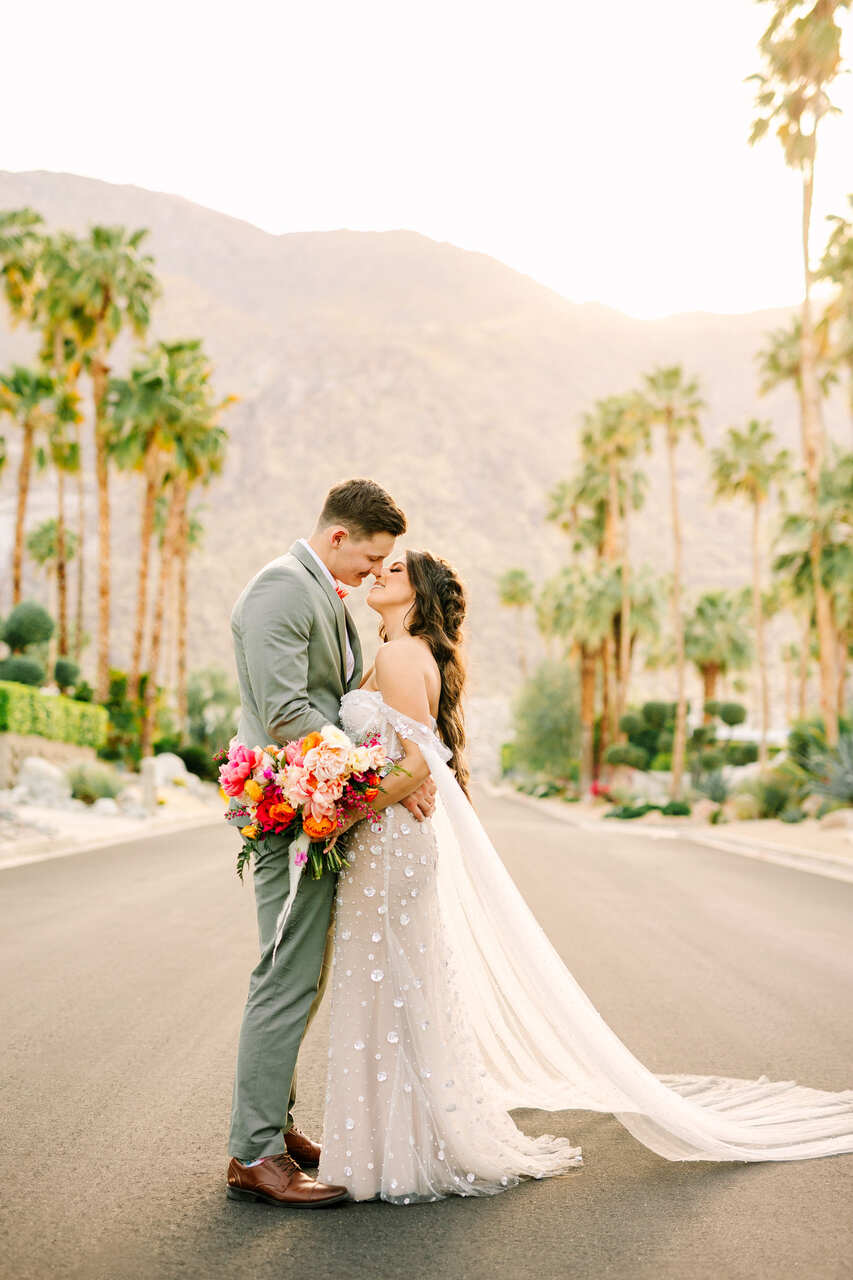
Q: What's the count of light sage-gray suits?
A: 1